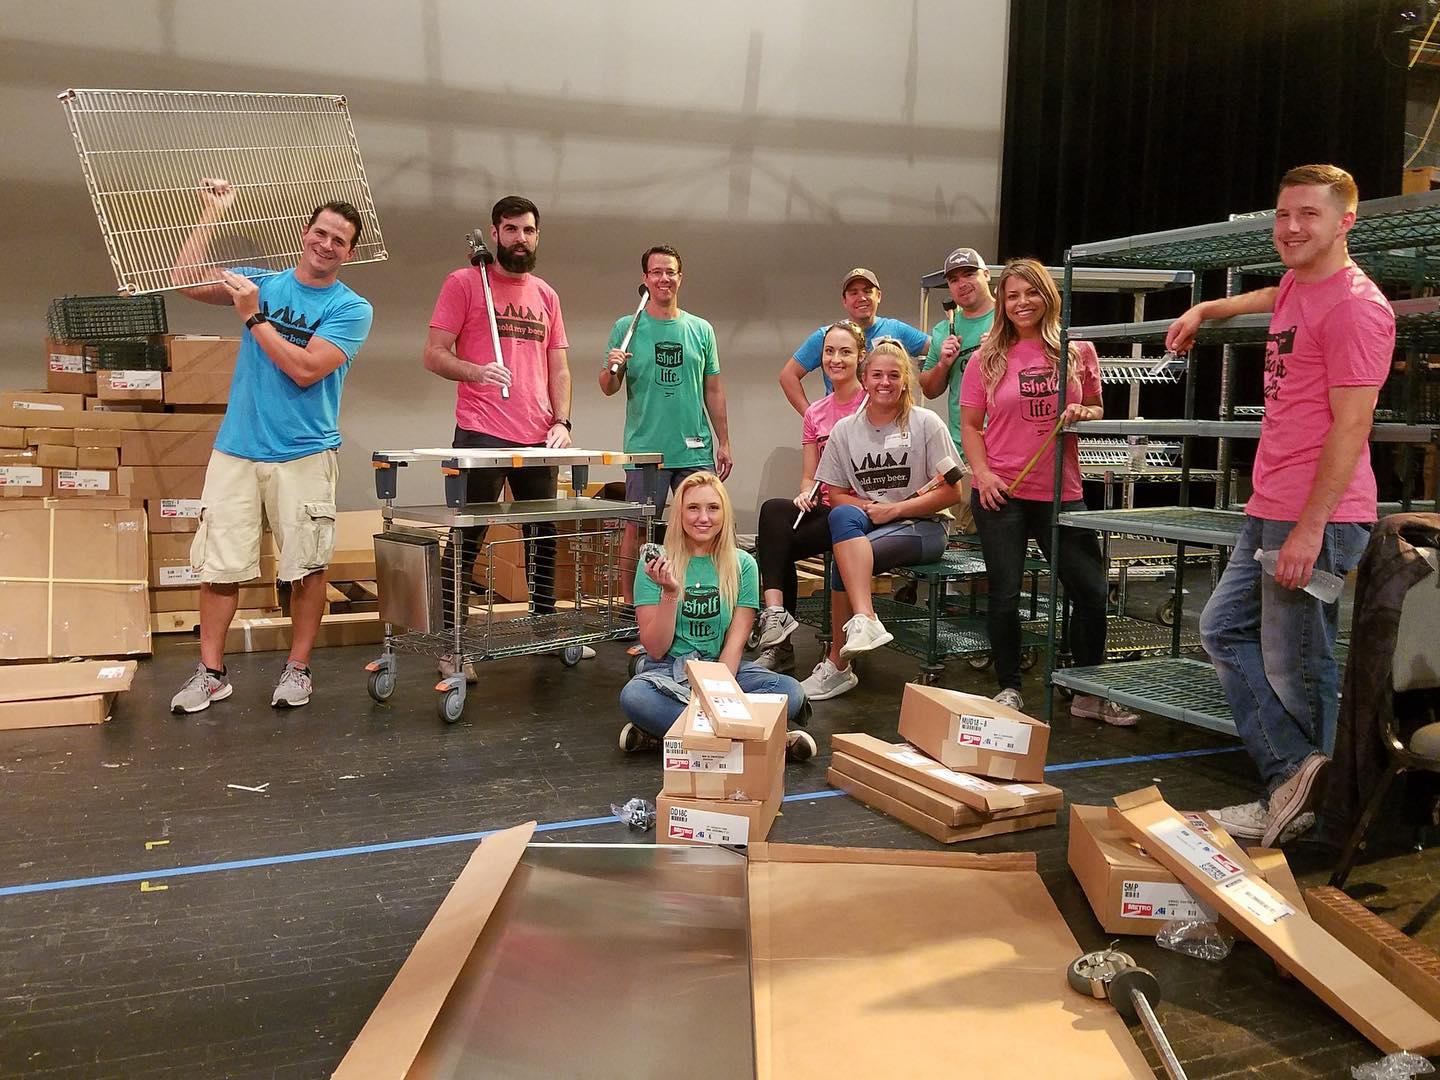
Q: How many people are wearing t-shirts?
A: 10